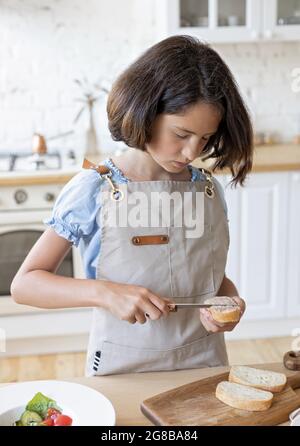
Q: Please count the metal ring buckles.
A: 2